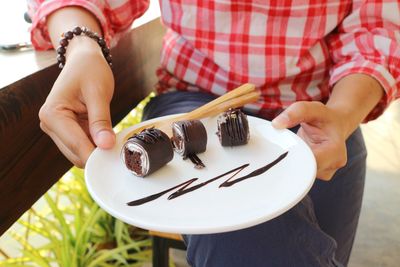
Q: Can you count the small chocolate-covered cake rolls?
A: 3